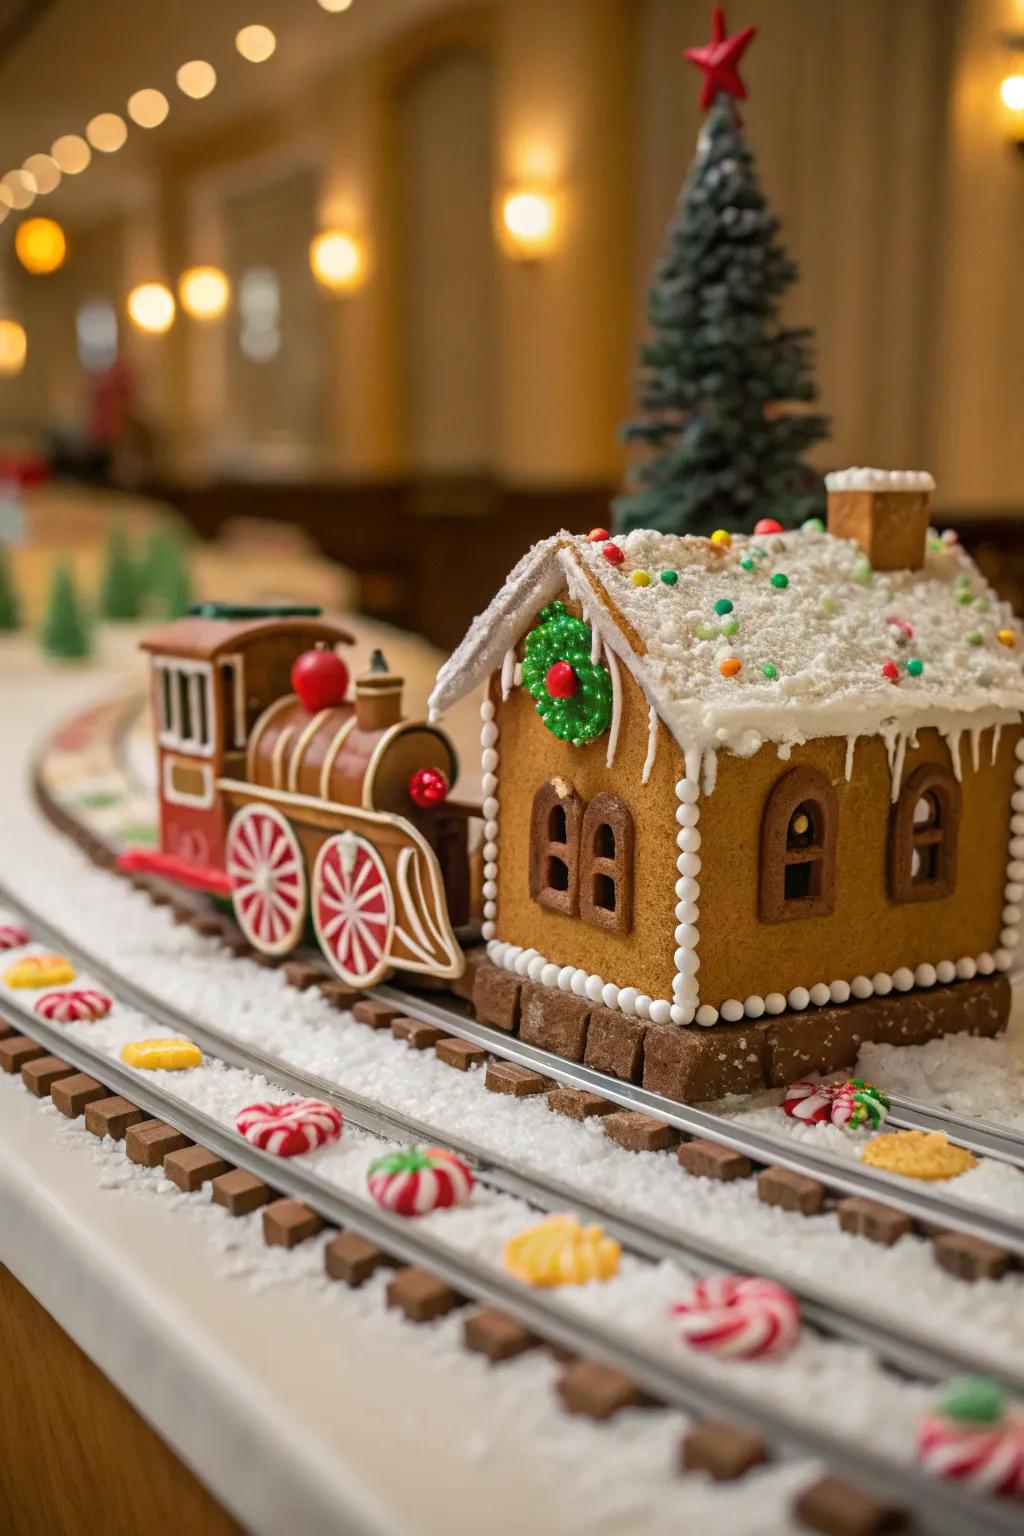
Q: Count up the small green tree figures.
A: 4